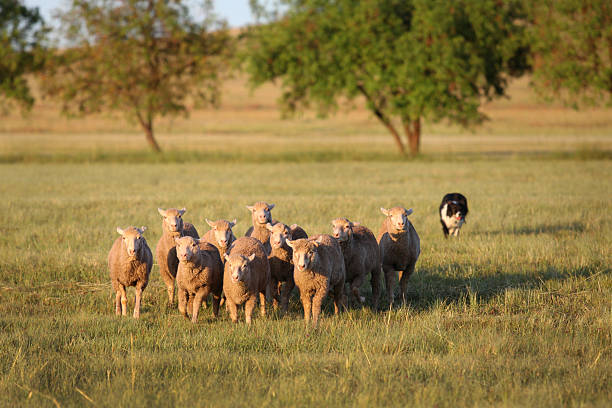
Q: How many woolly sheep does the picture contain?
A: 10